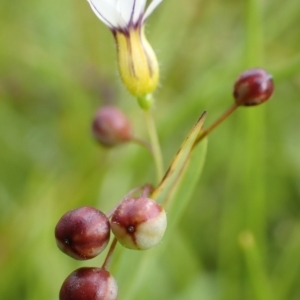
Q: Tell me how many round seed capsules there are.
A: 5